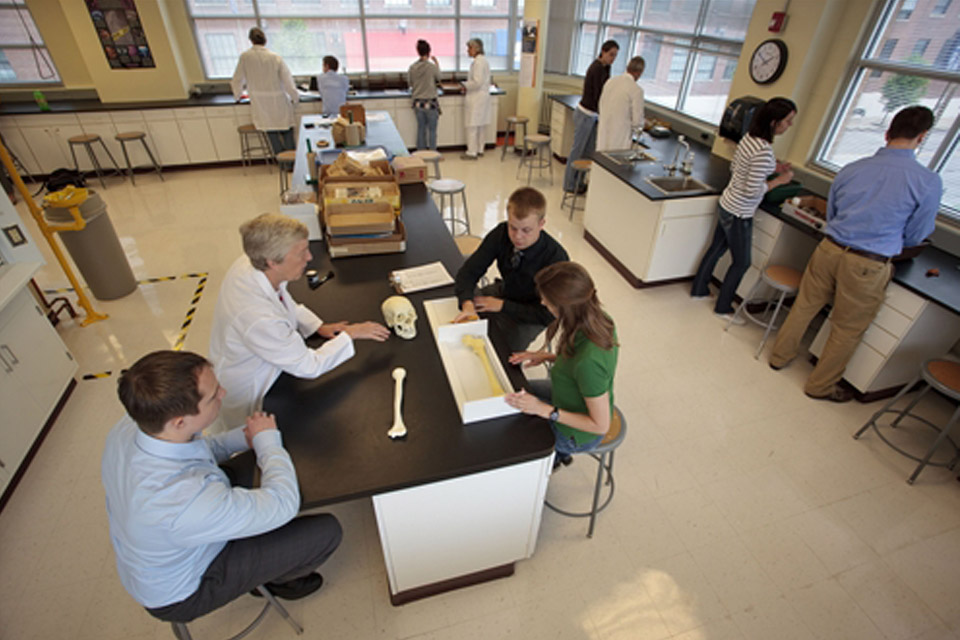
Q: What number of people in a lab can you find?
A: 12